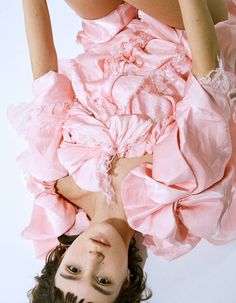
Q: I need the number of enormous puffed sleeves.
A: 2